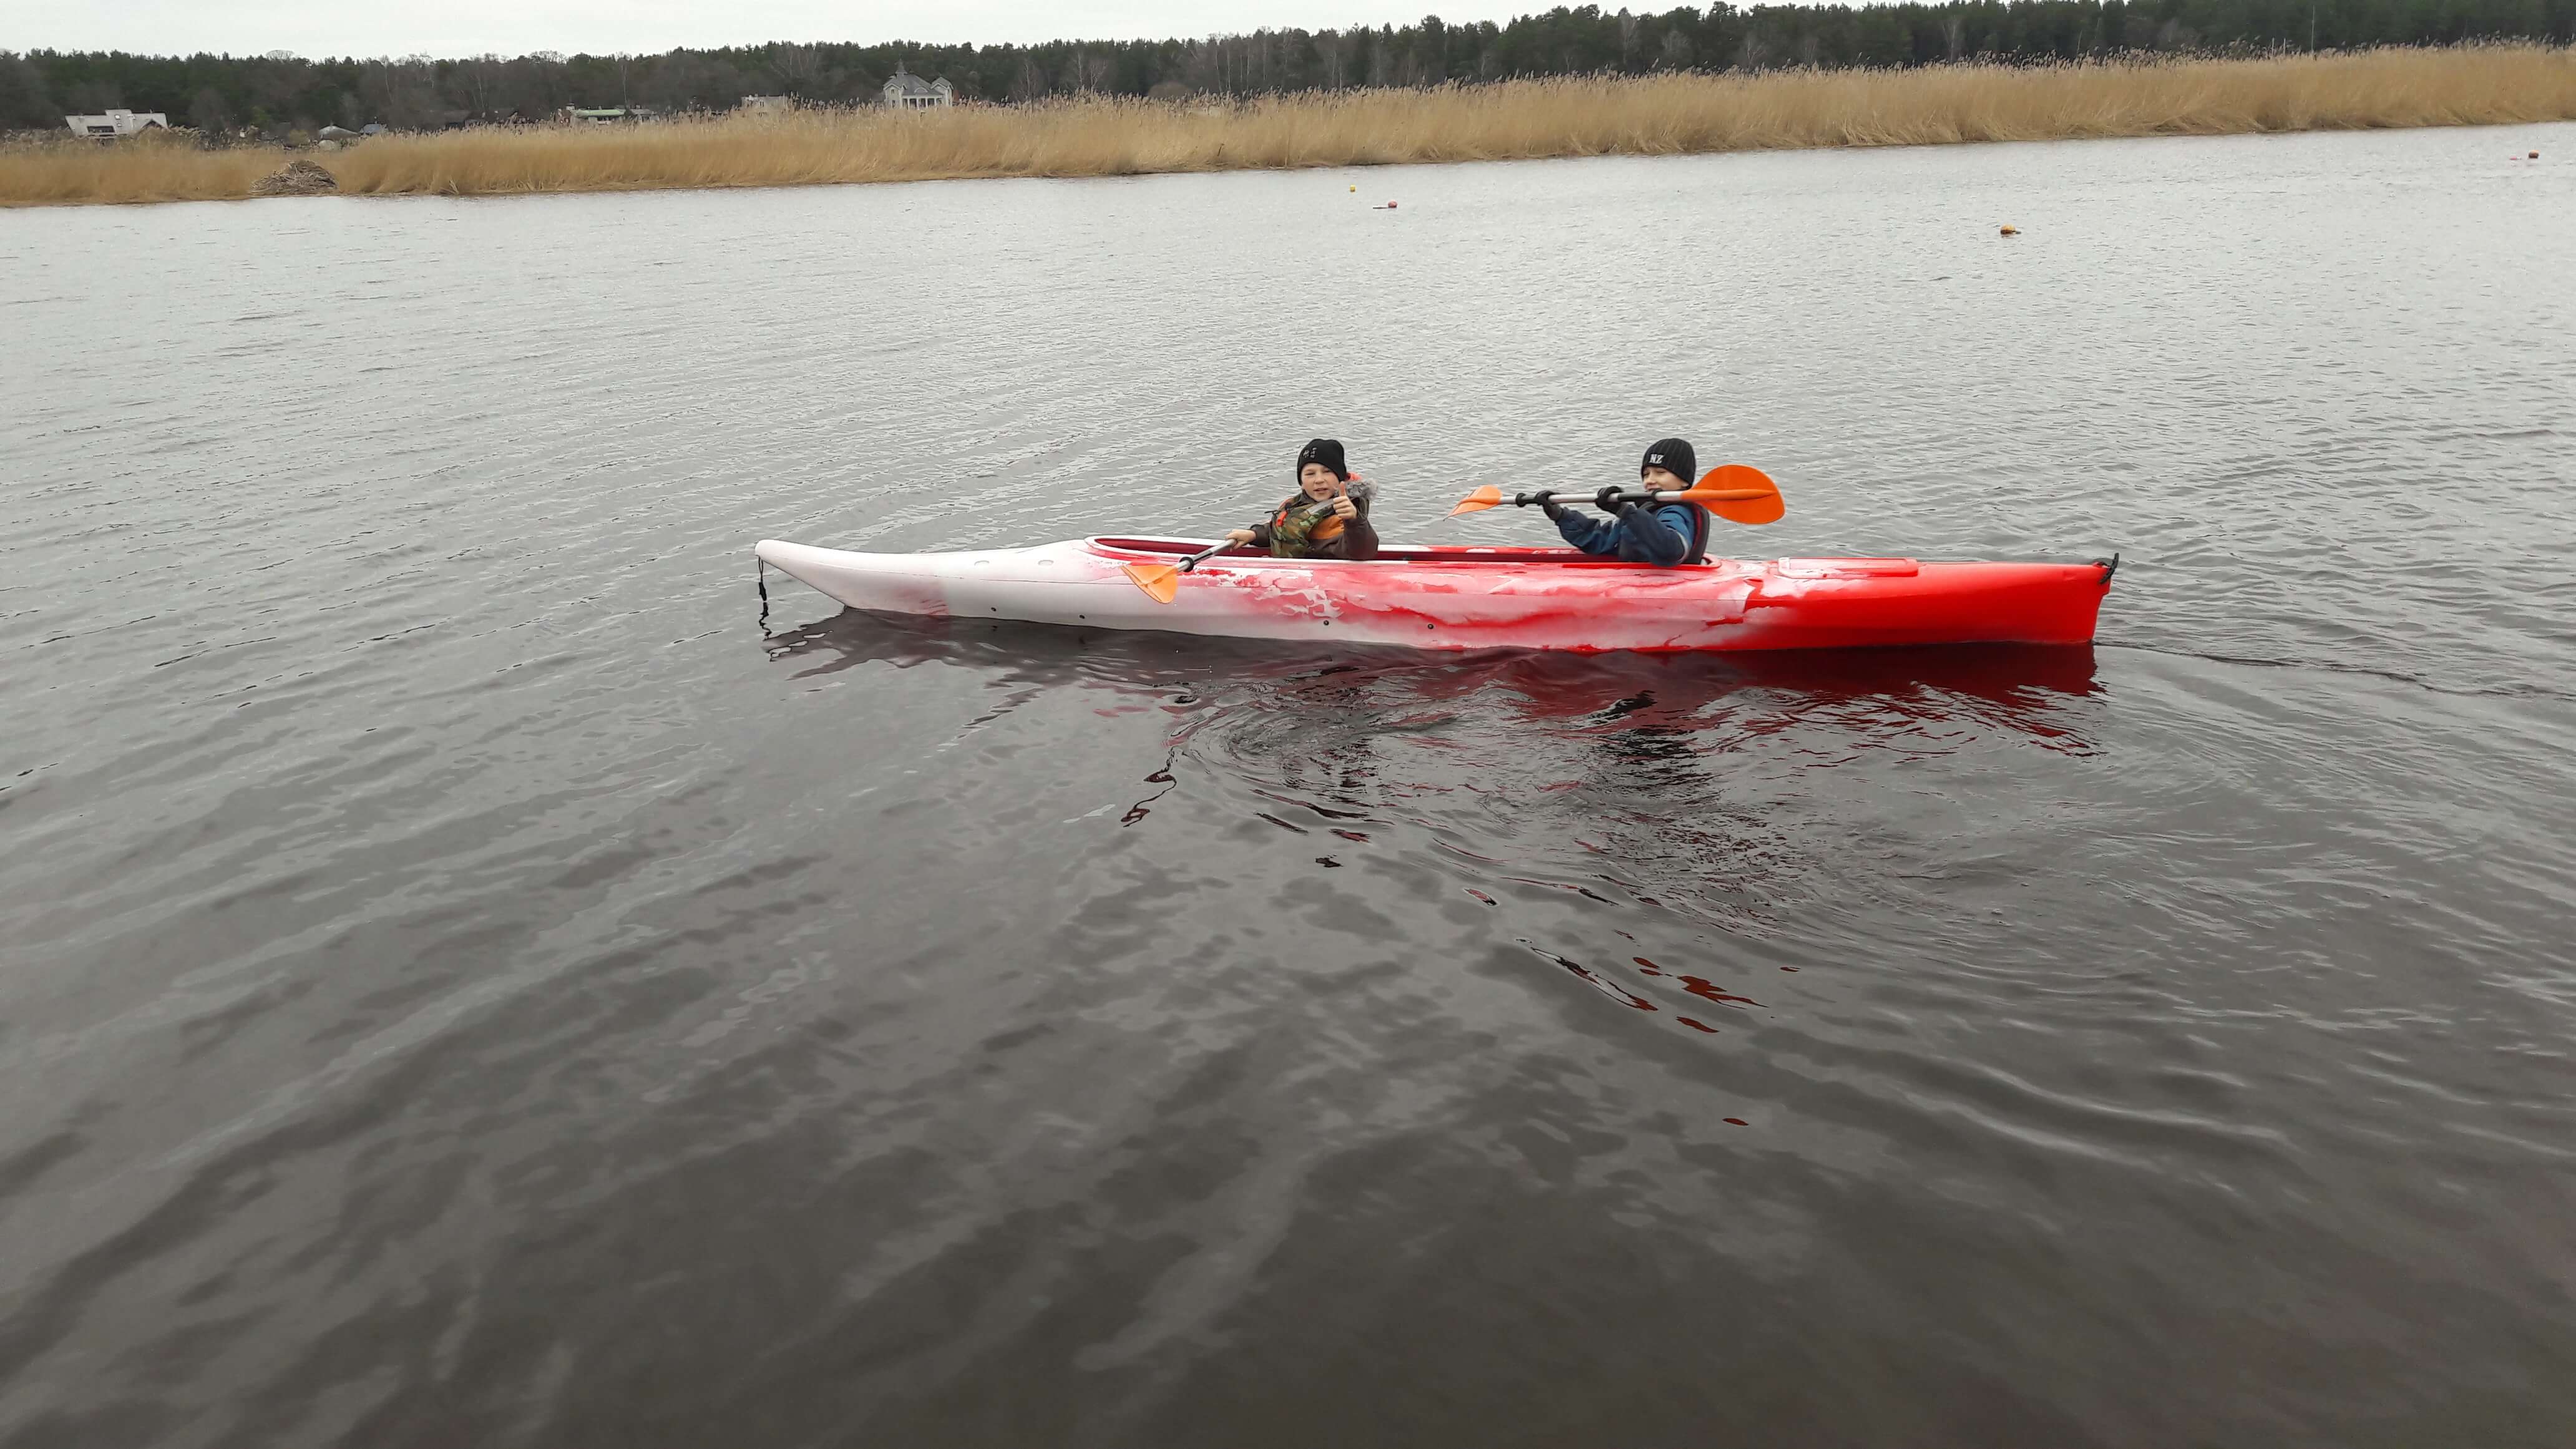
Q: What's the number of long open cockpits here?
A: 1